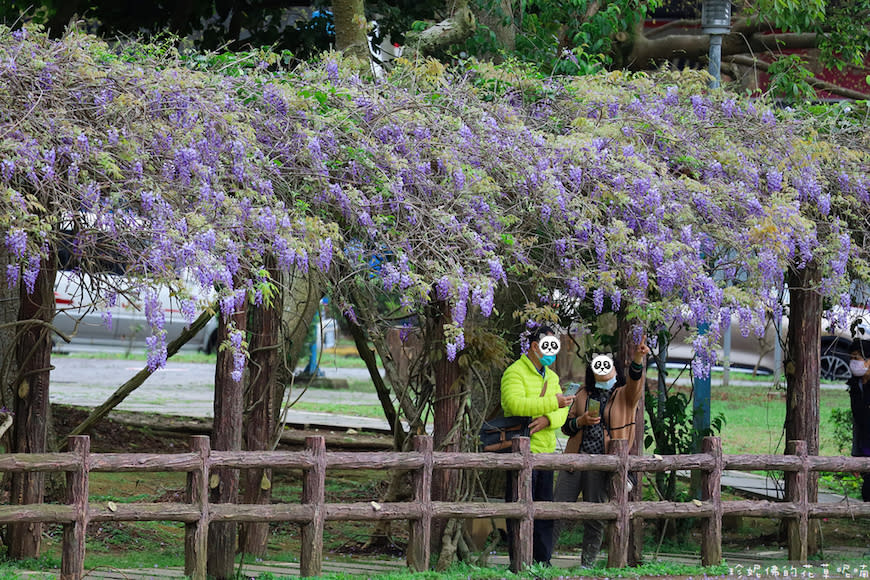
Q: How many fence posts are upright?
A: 8